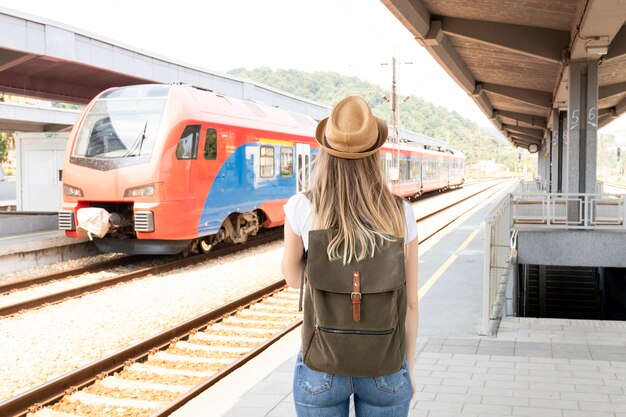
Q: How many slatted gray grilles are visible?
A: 2